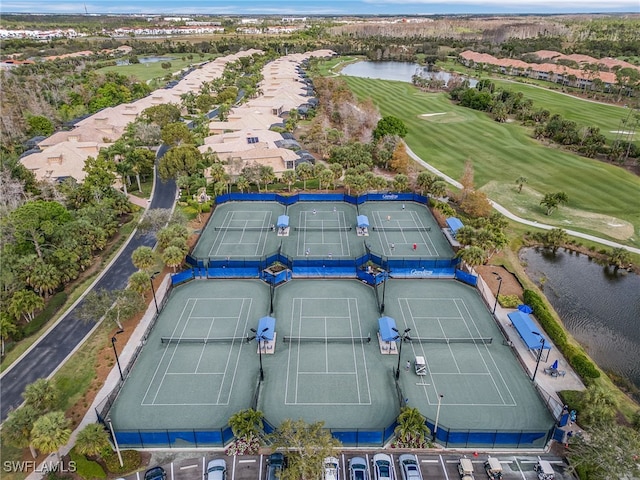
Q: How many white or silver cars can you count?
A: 5